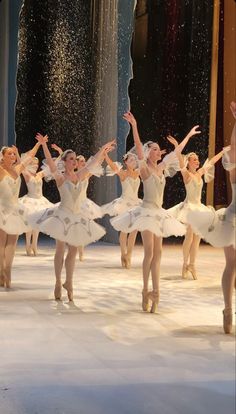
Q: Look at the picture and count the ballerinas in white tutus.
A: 8